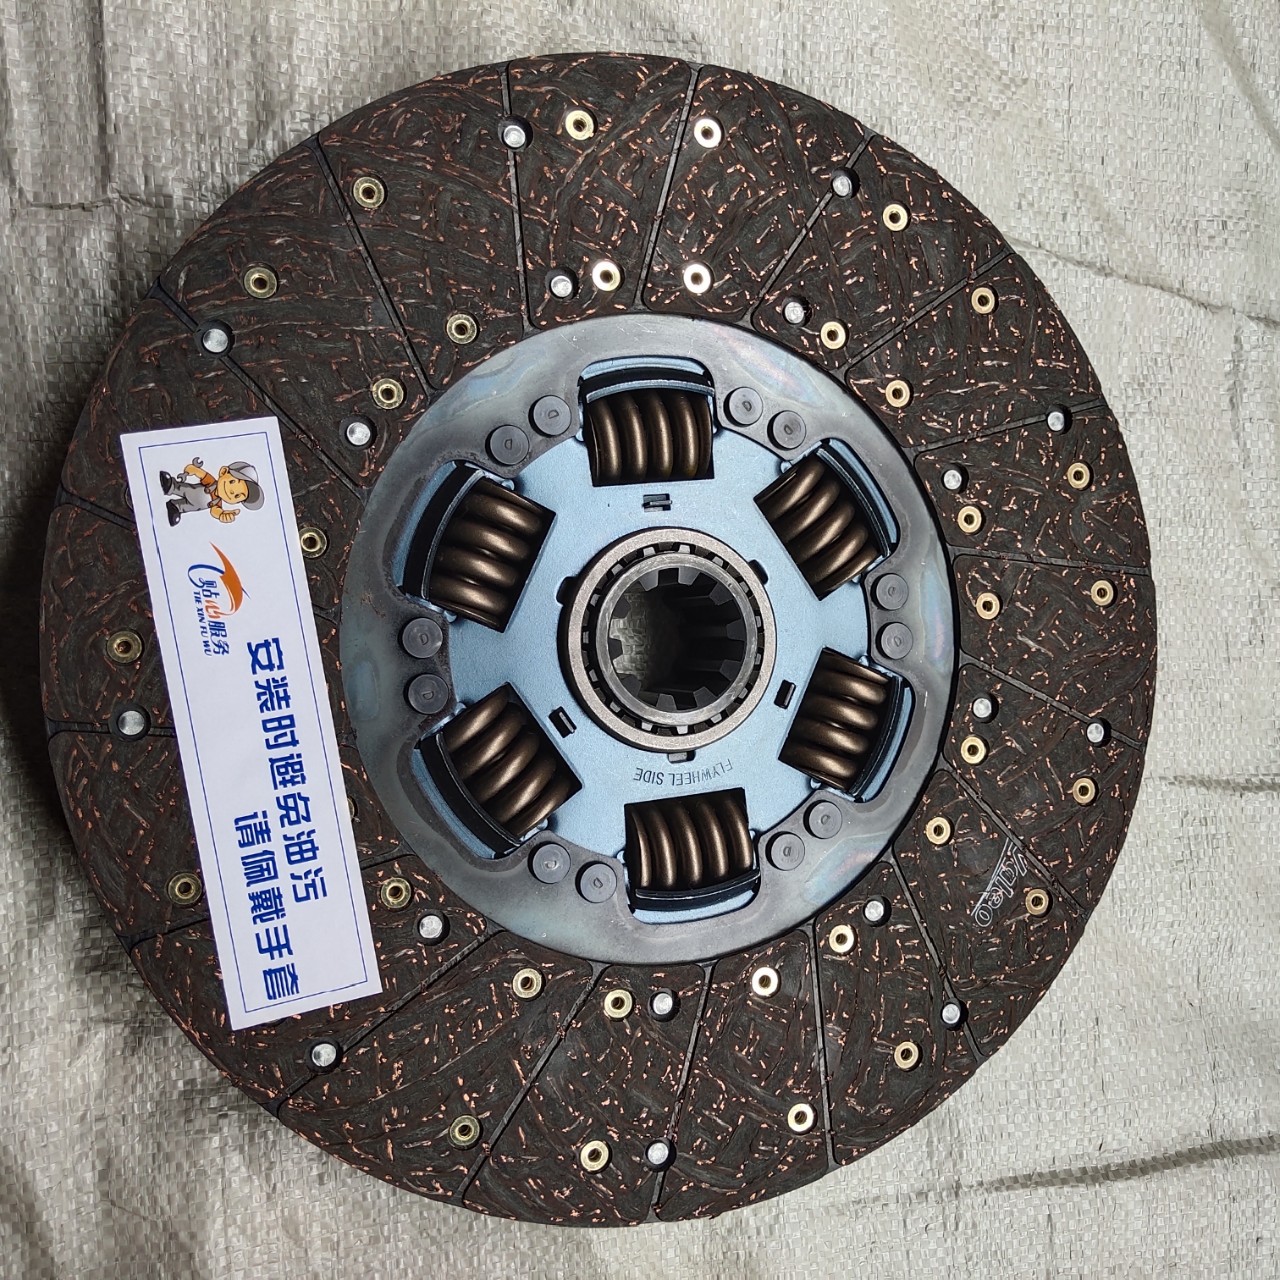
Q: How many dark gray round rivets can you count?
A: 12